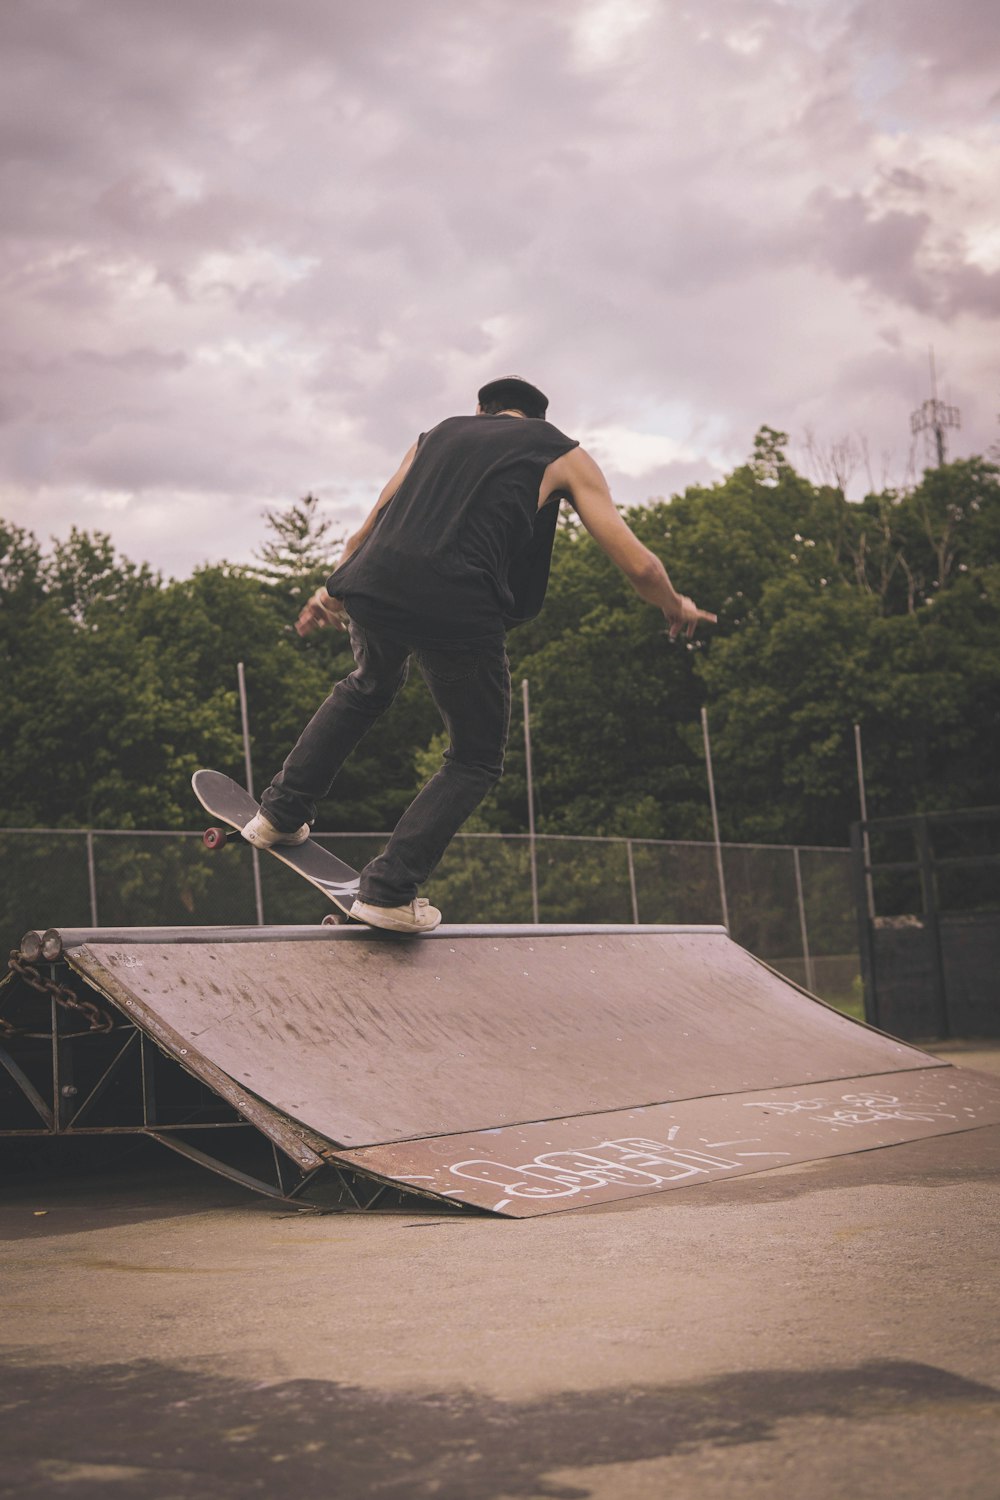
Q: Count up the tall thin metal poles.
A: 4